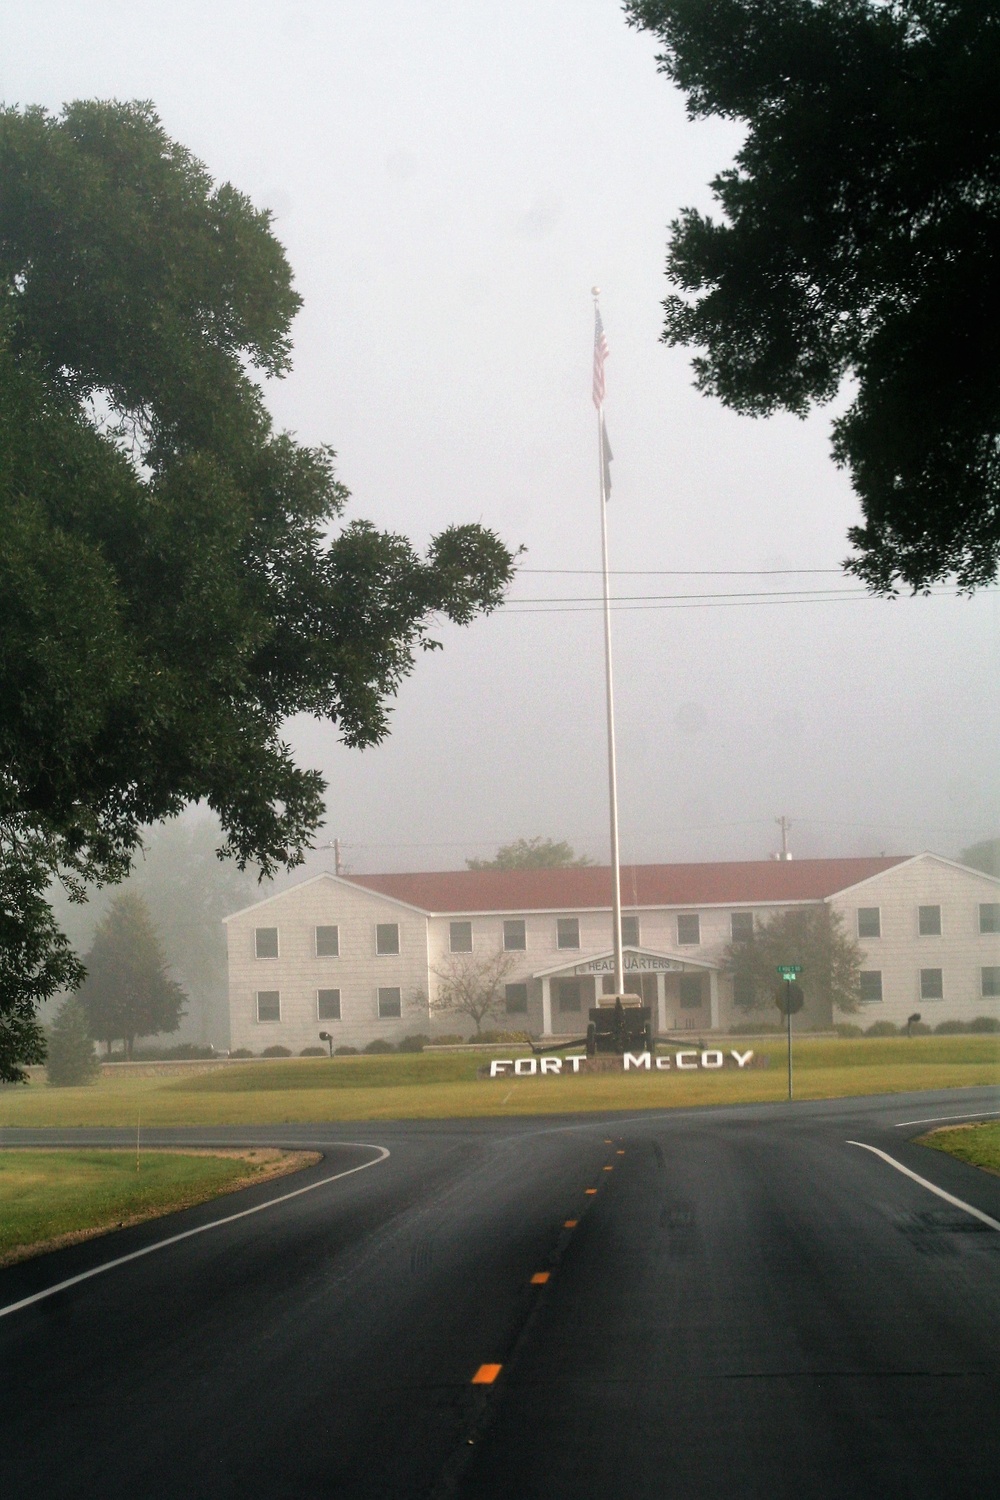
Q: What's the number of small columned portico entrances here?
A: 1